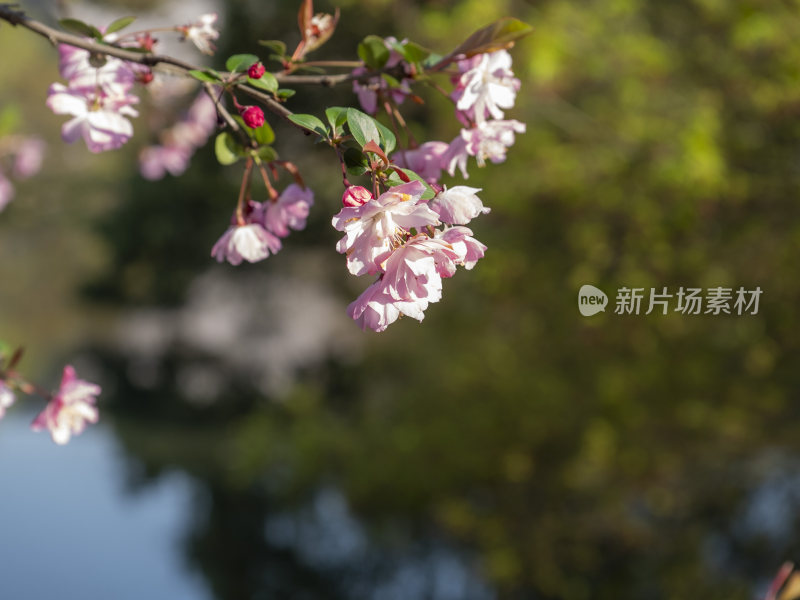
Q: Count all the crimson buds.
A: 3